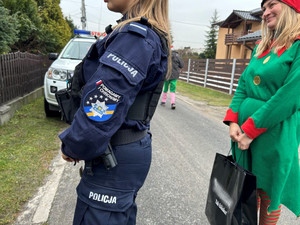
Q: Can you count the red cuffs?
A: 2